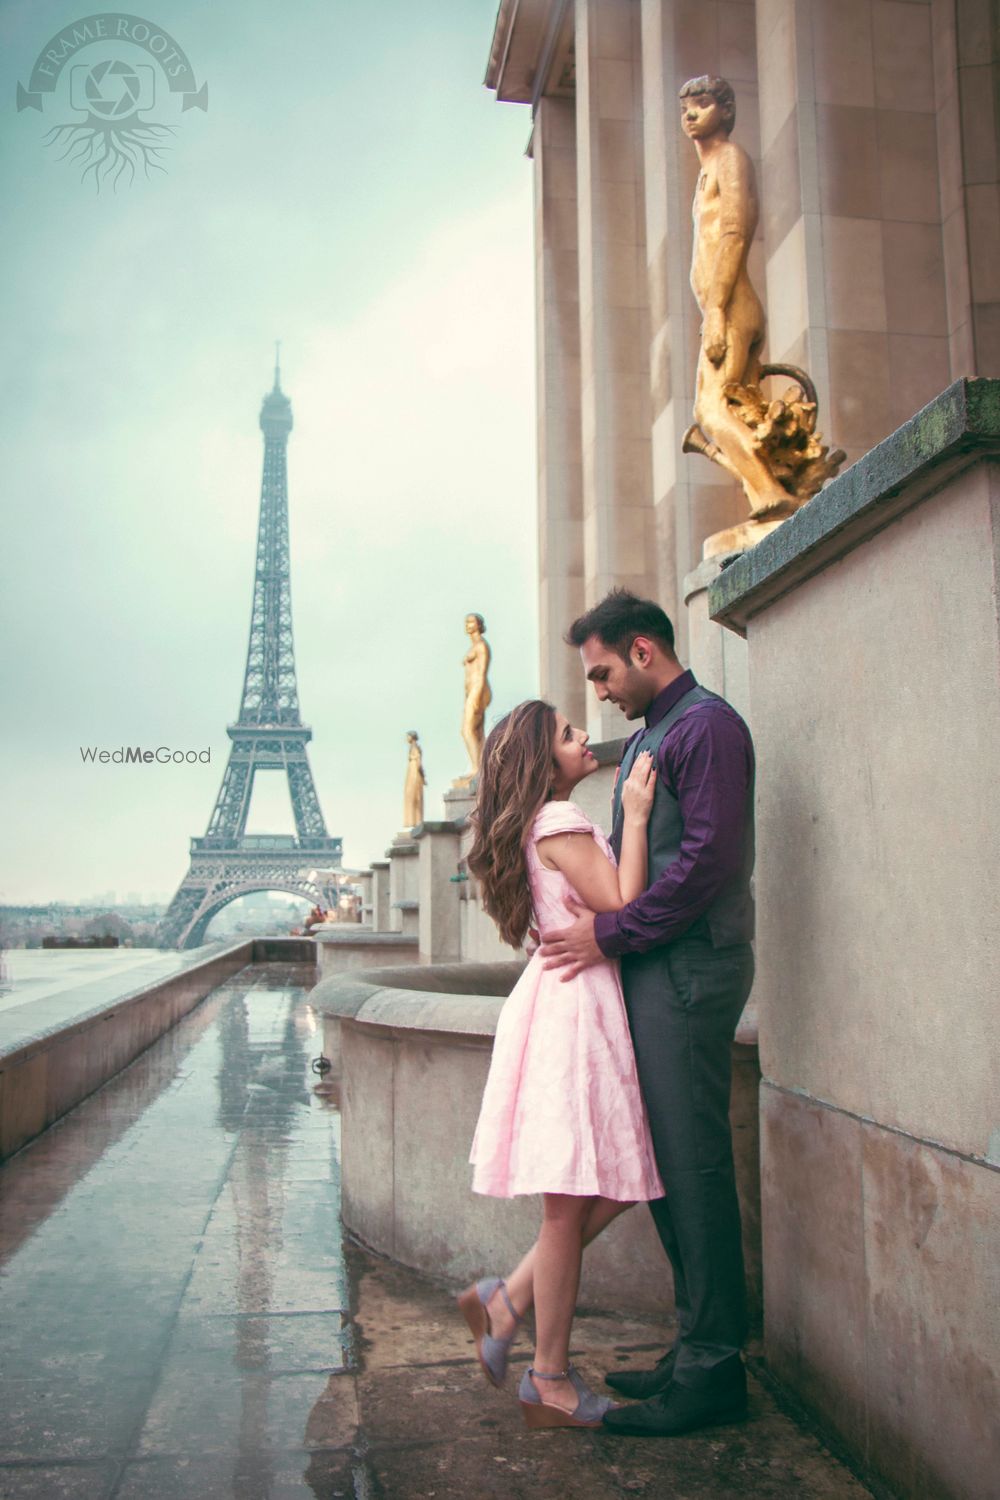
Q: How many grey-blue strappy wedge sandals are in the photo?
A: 2